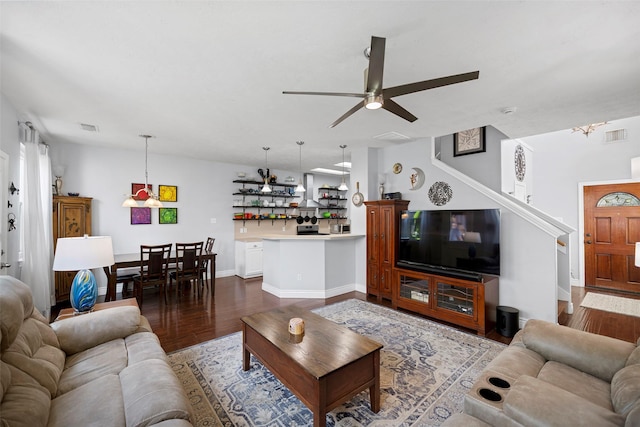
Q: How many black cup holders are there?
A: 2